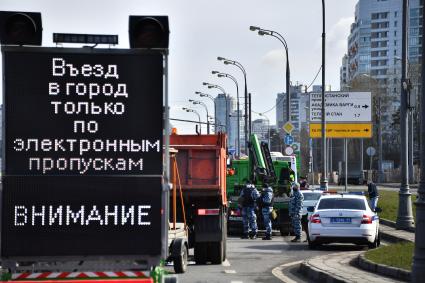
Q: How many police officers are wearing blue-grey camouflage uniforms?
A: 3